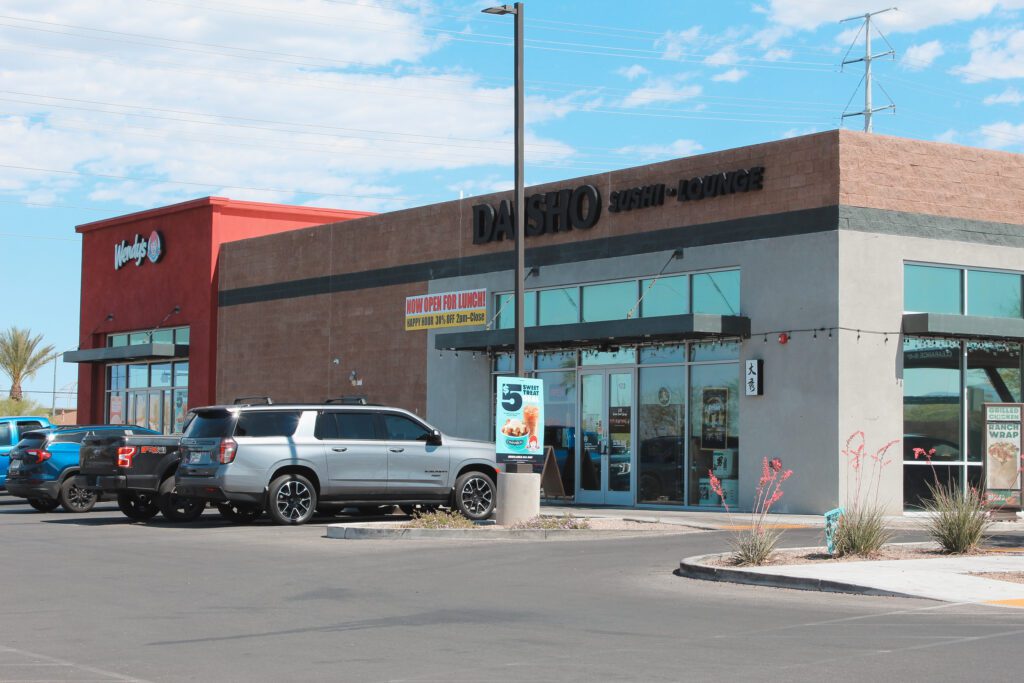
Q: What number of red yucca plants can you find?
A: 3